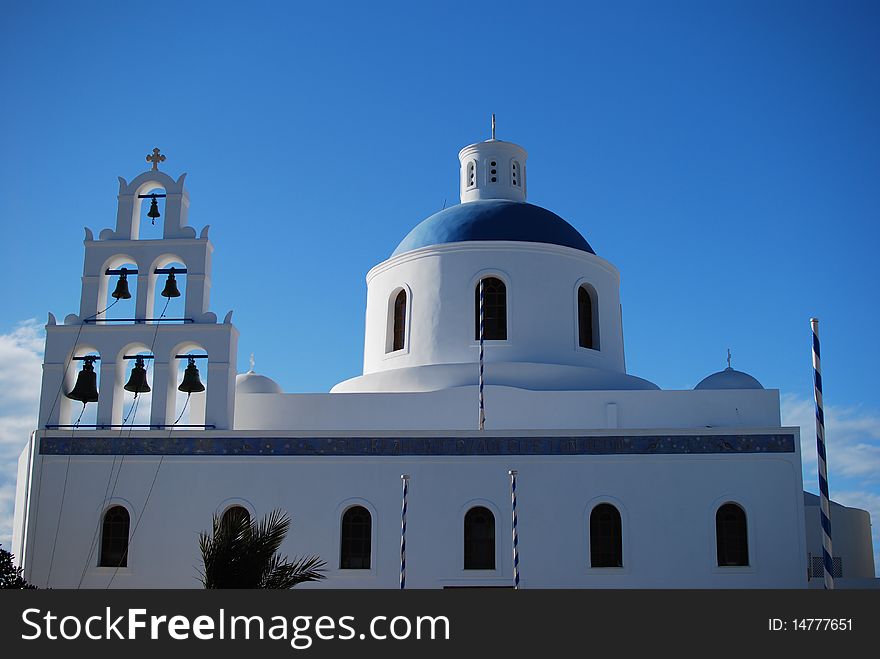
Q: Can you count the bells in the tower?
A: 6